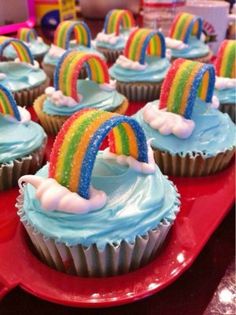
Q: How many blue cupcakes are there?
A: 11